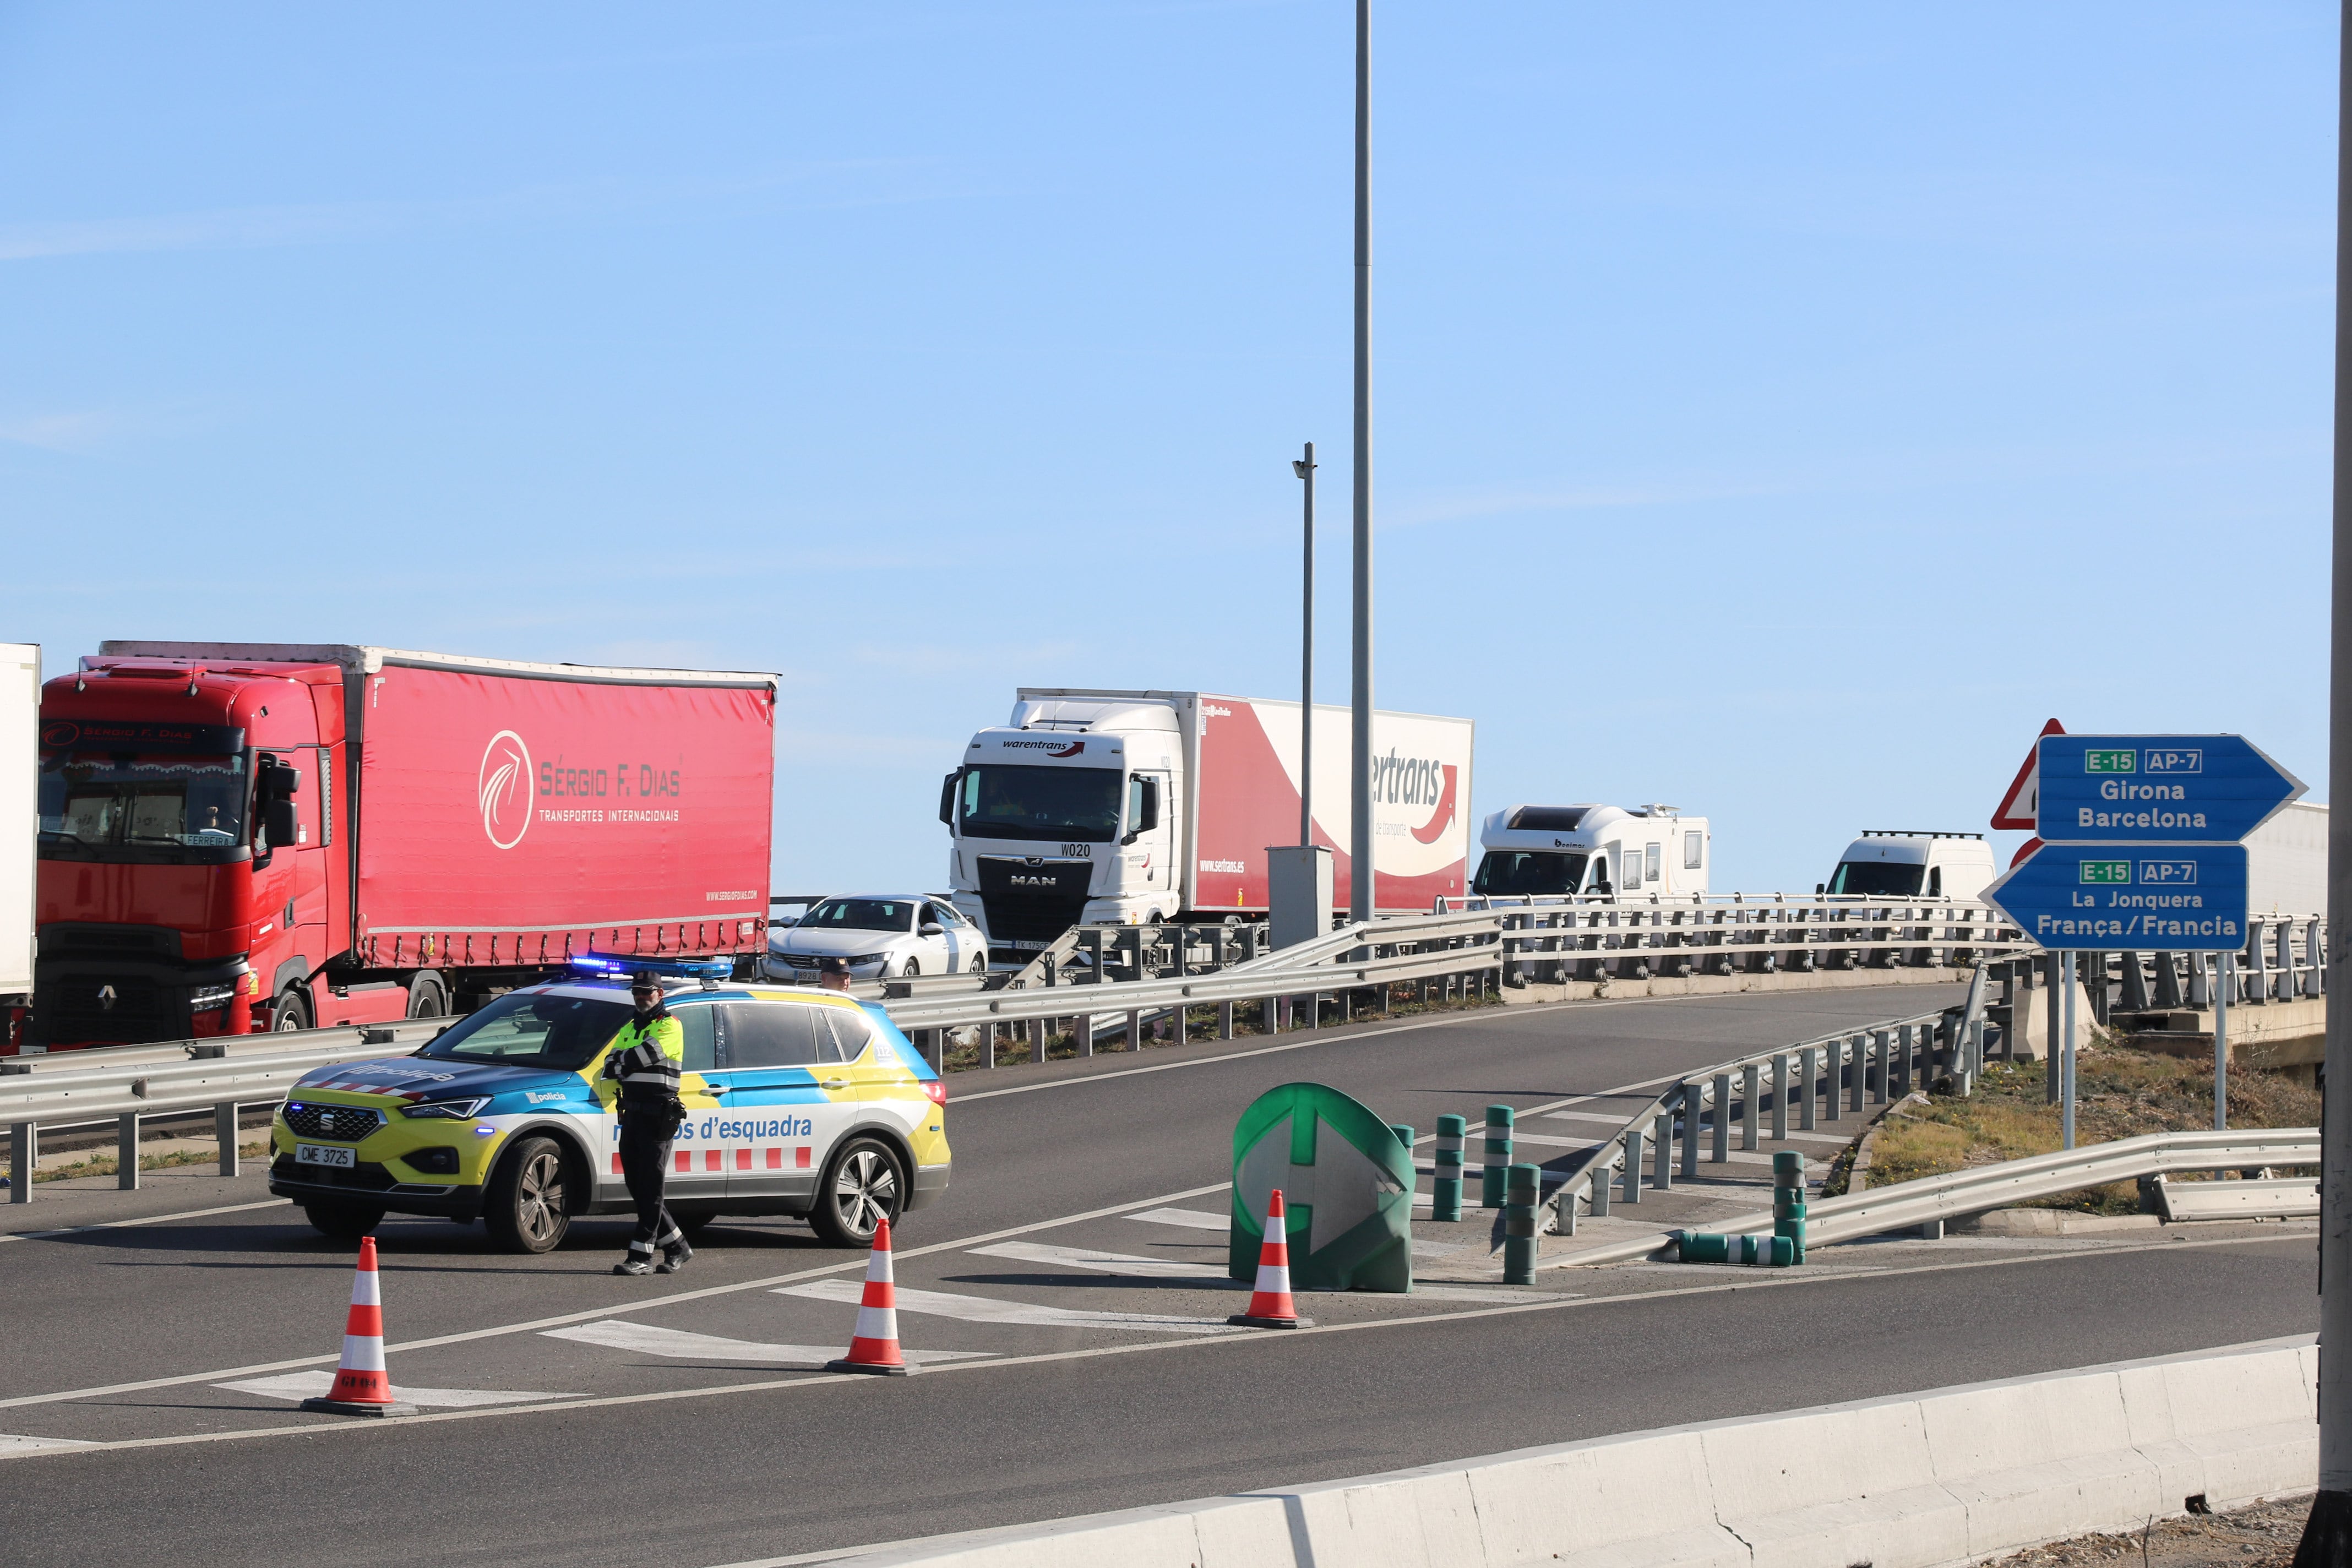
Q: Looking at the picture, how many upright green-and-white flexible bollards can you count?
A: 5